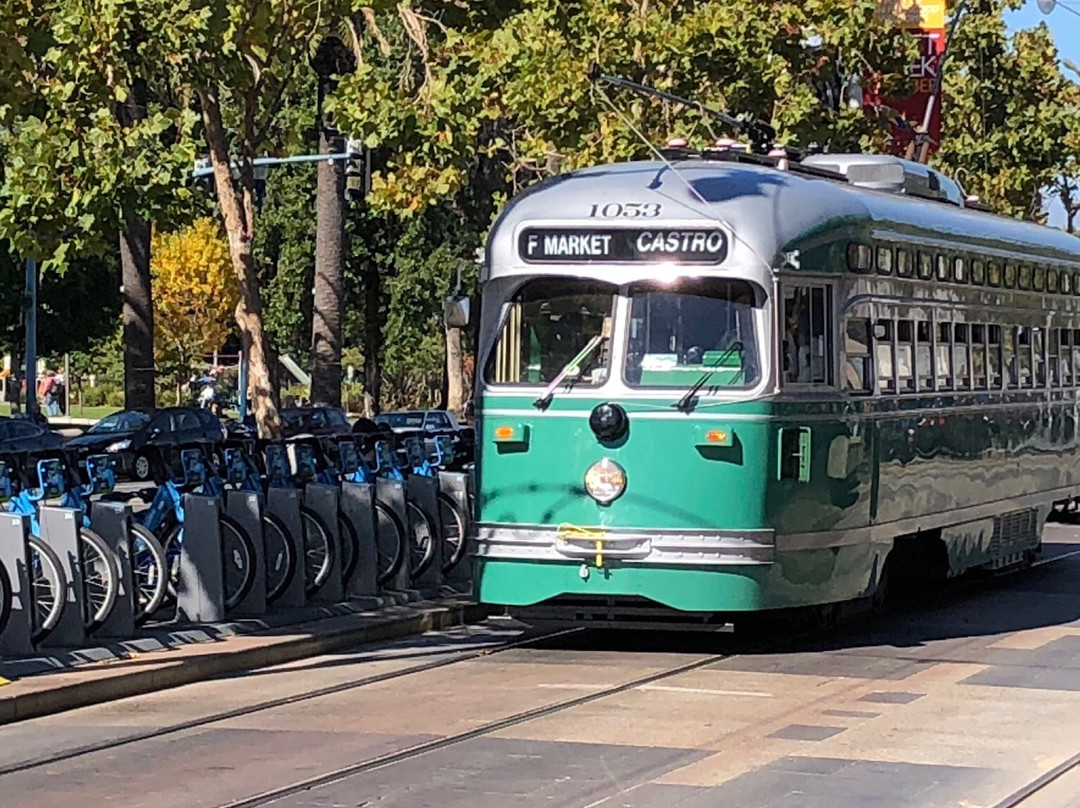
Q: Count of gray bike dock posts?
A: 11